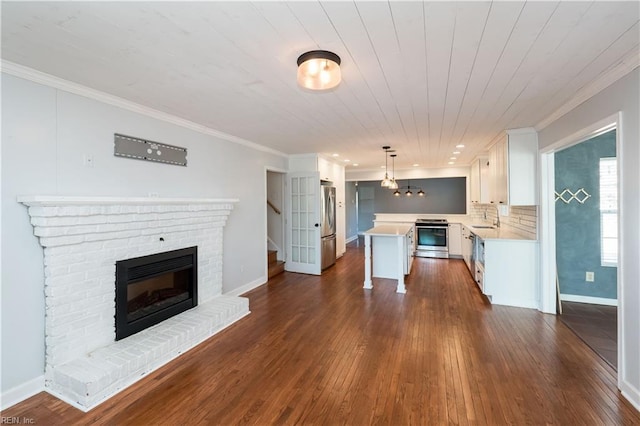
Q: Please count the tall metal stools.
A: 0